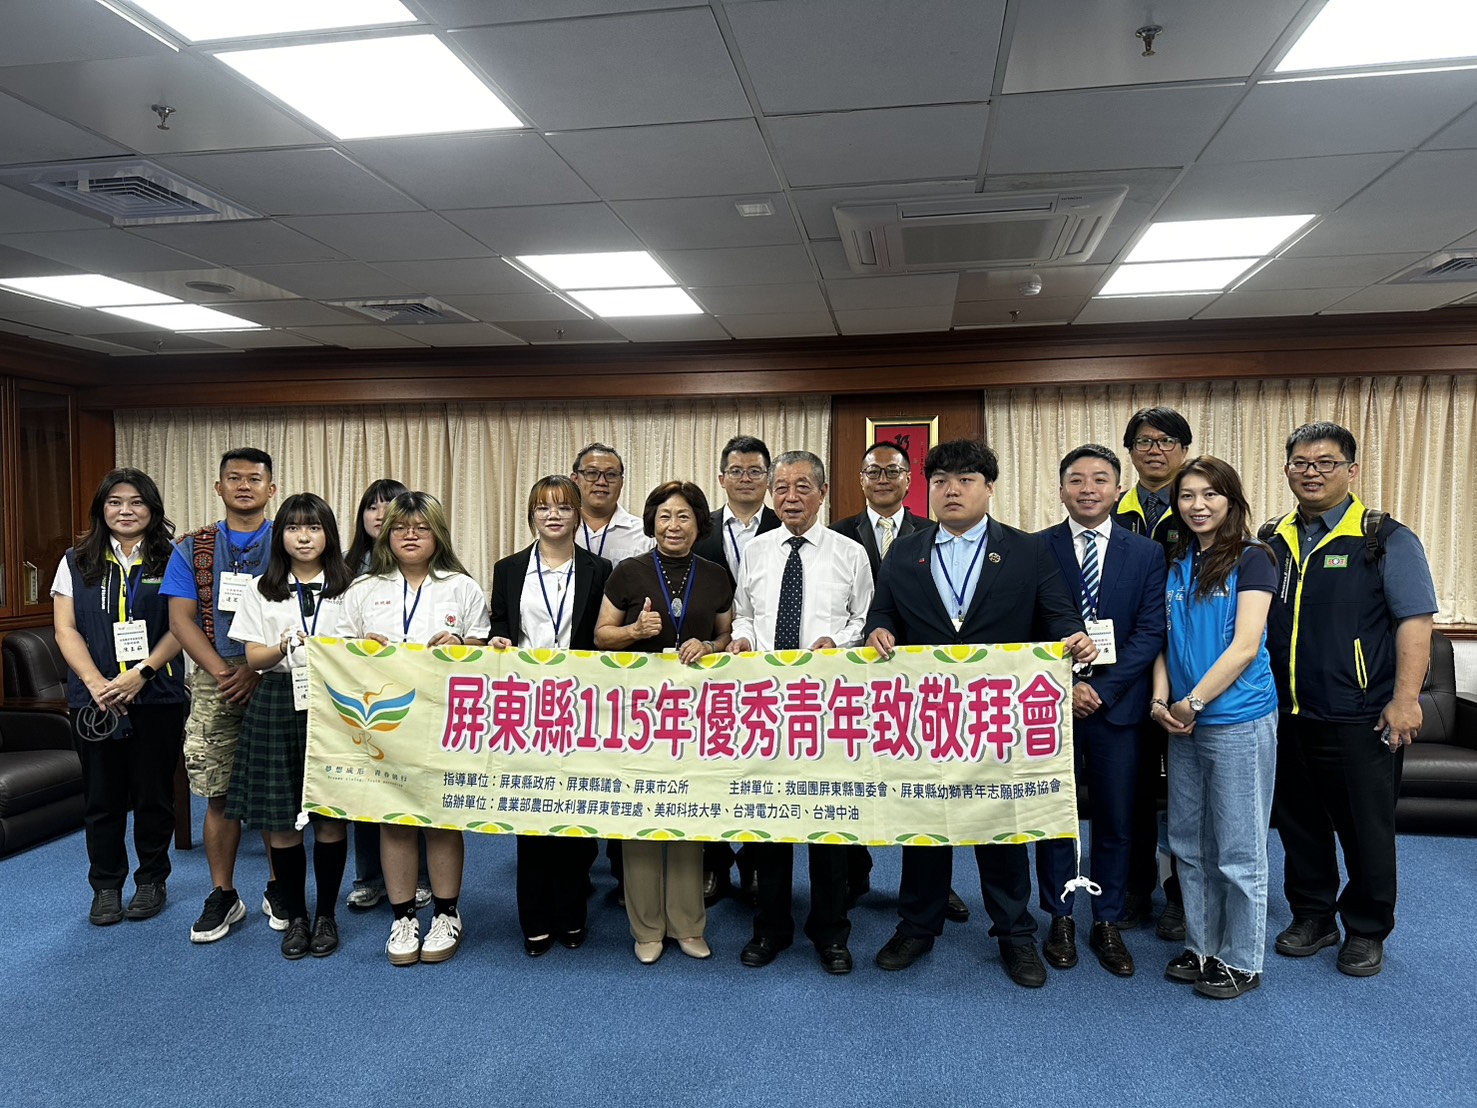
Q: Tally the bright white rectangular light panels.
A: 9